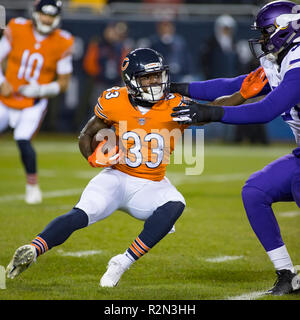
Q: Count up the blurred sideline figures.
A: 3